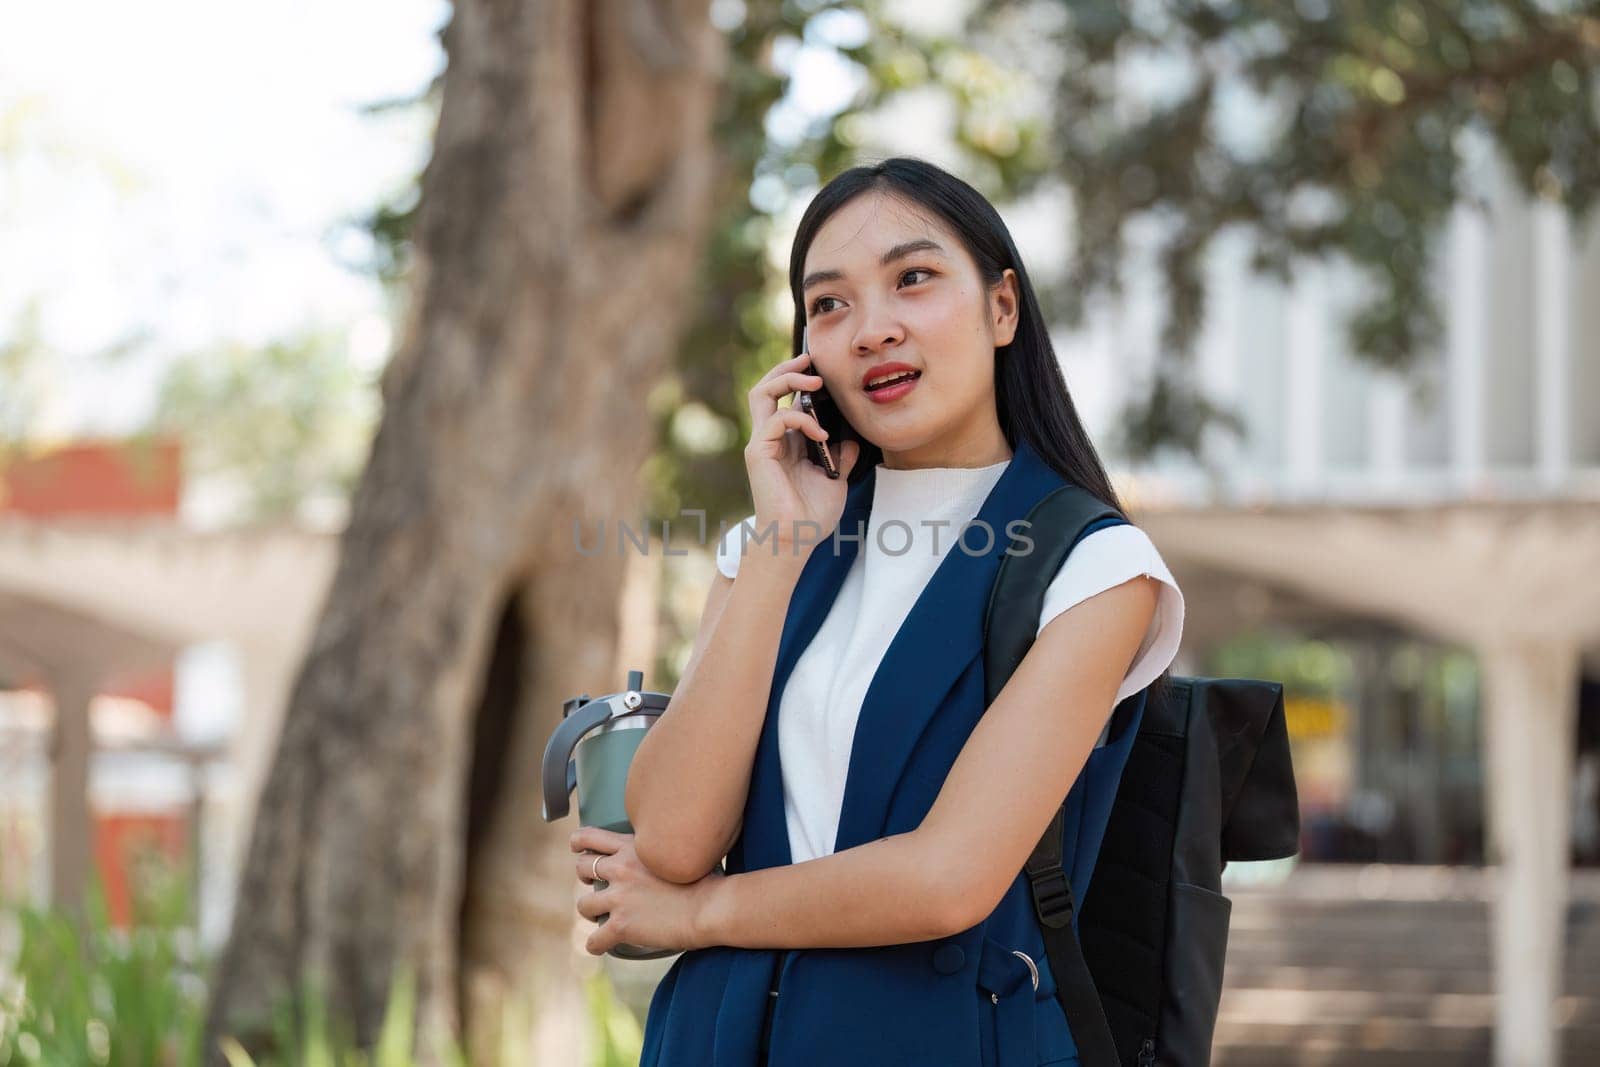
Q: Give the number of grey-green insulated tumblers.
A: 1